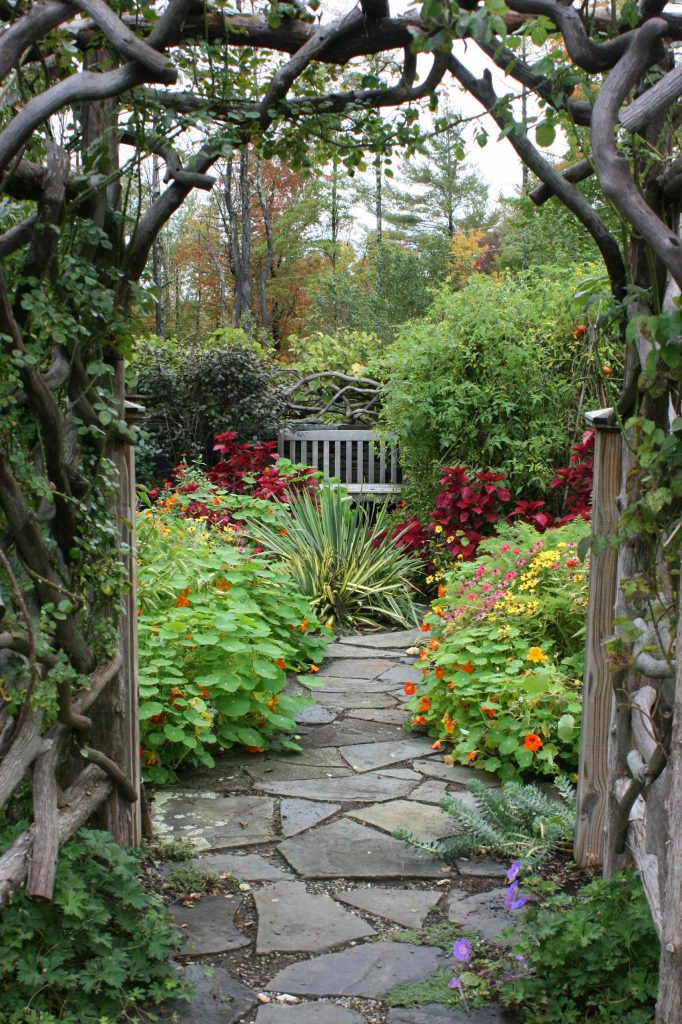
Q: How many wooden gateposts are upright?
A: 2